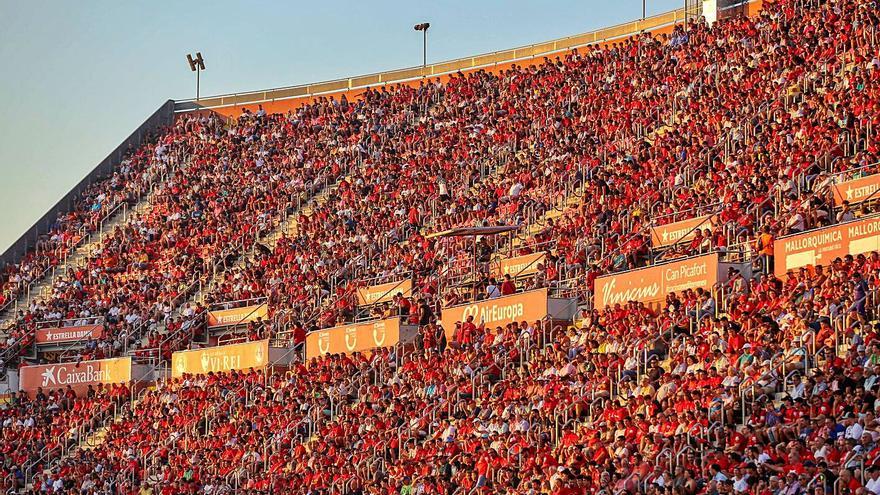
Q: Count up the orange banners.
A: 12